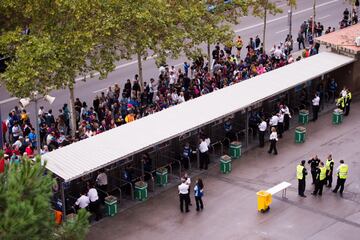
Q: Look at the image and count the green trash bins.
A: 8